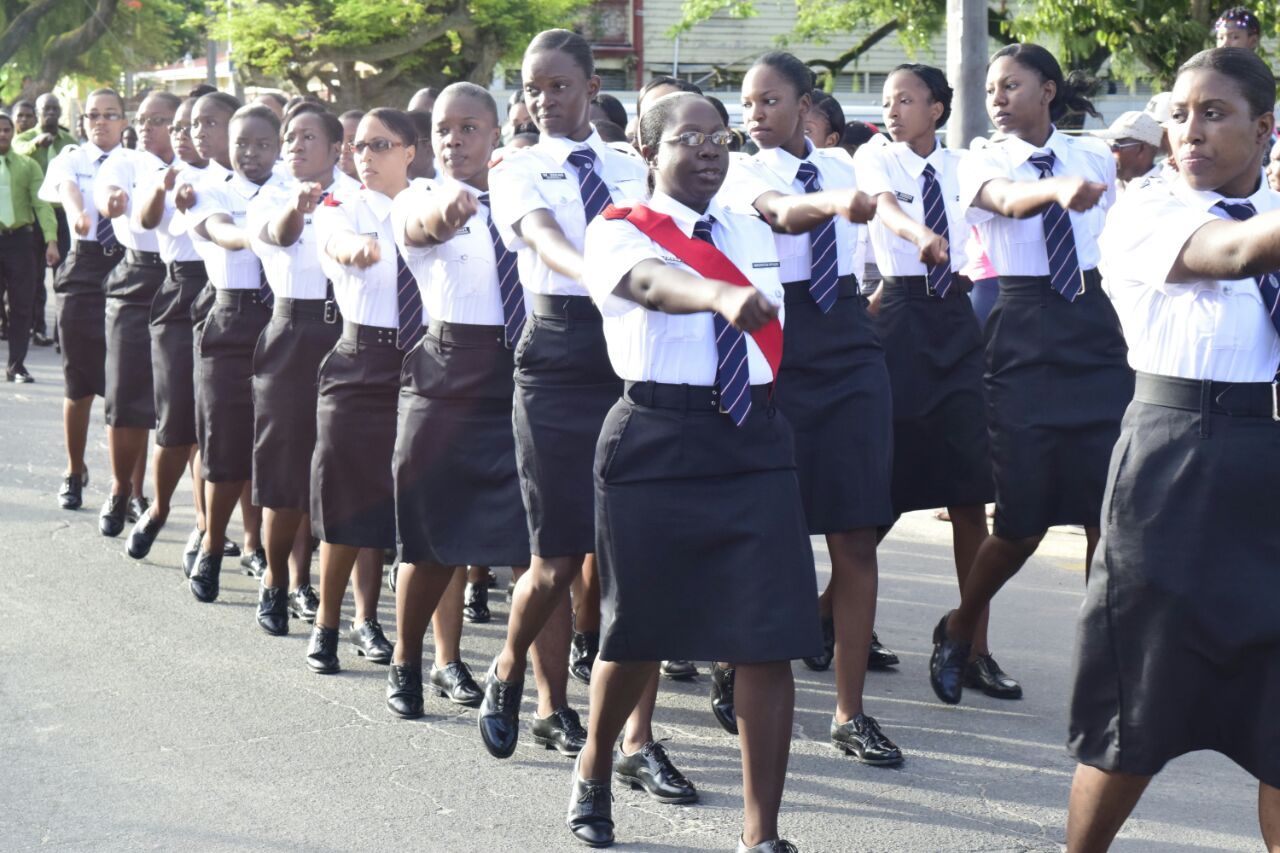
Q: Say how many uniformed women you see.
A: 14